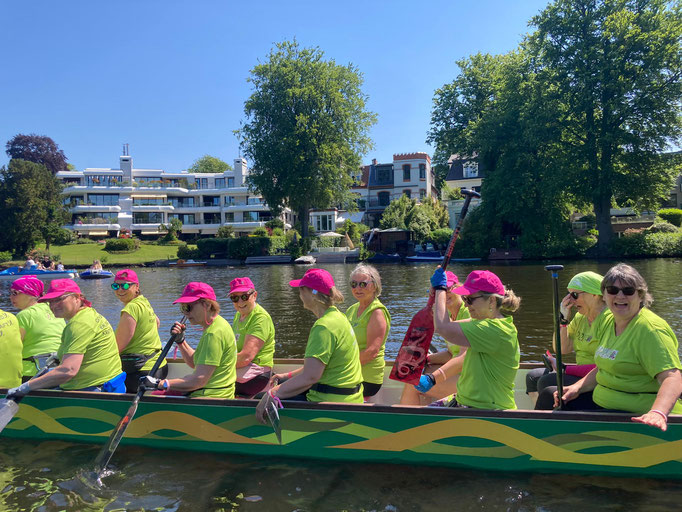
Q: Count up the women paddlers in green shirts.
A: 12